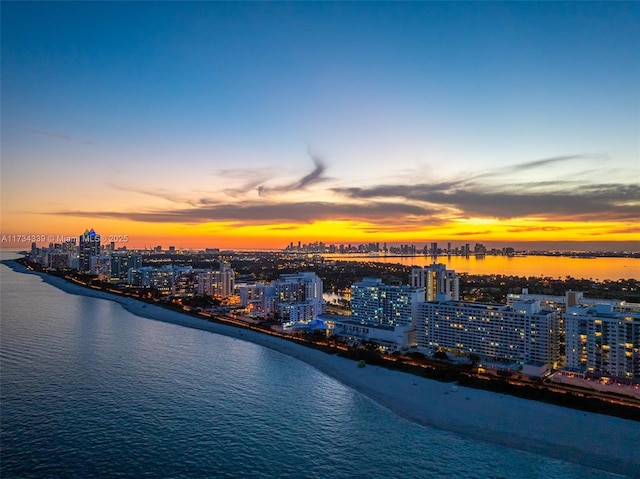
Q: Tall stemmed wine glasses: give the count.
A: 0